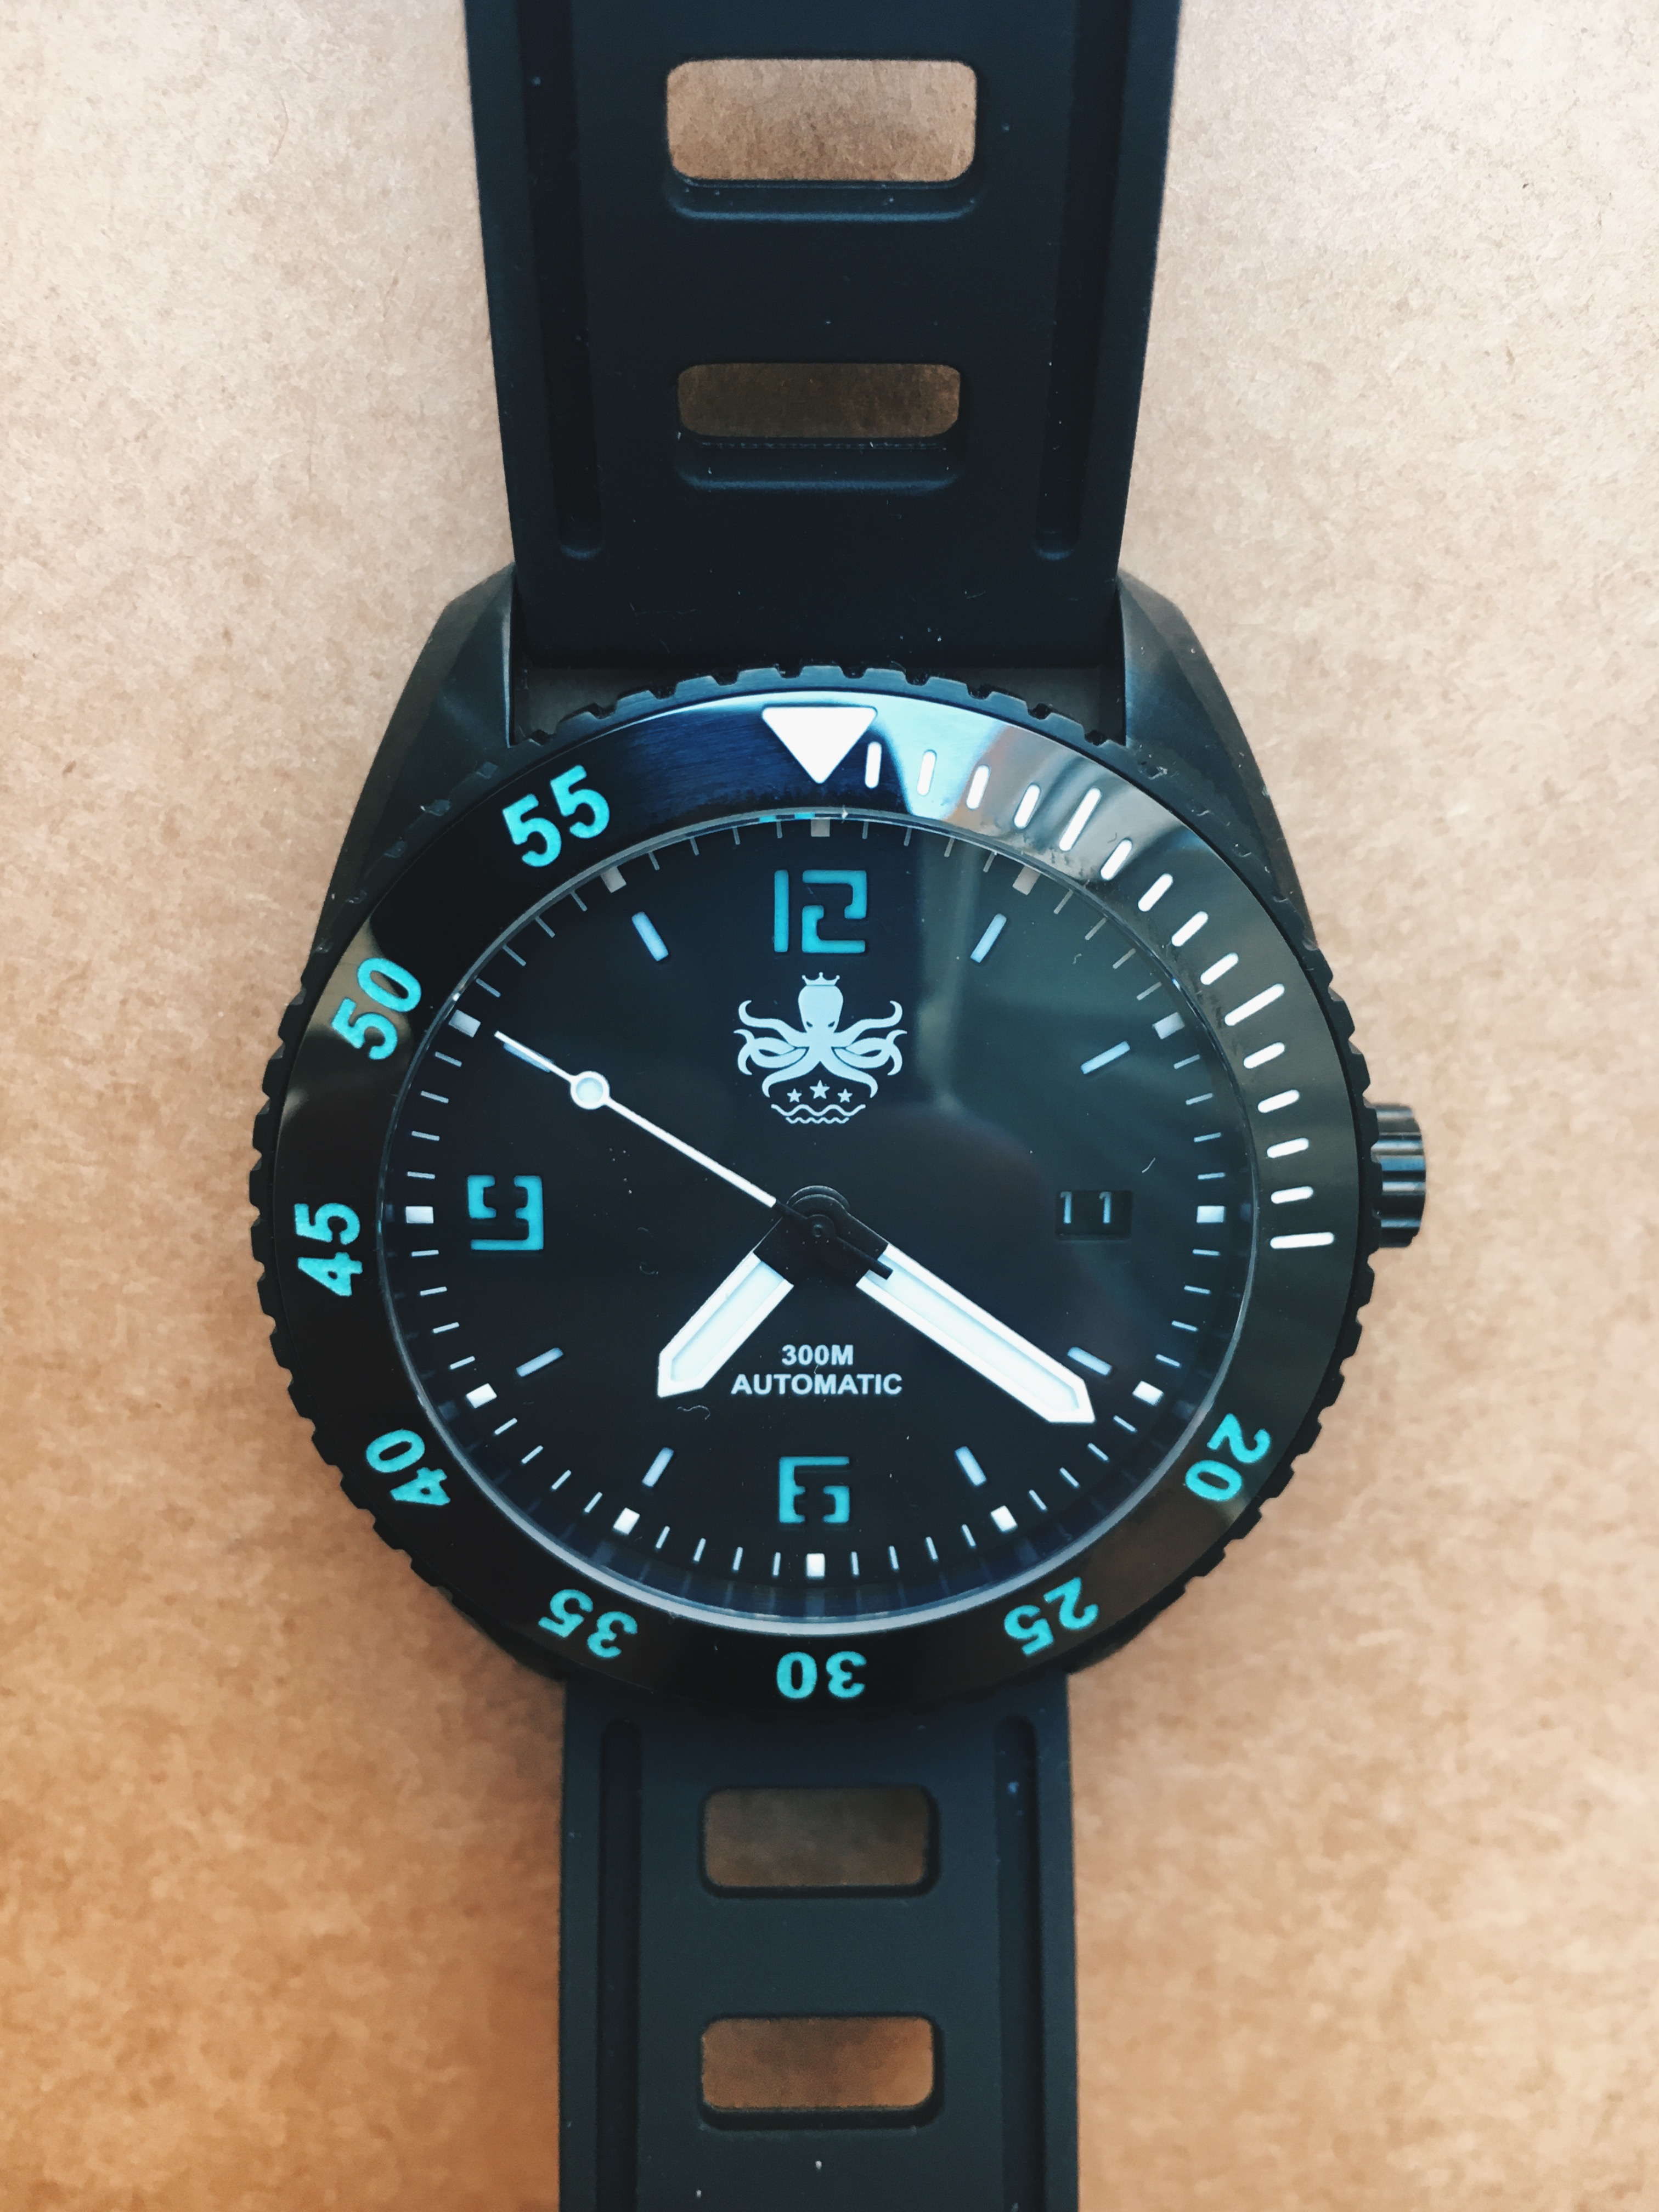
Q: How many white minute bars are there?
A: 15